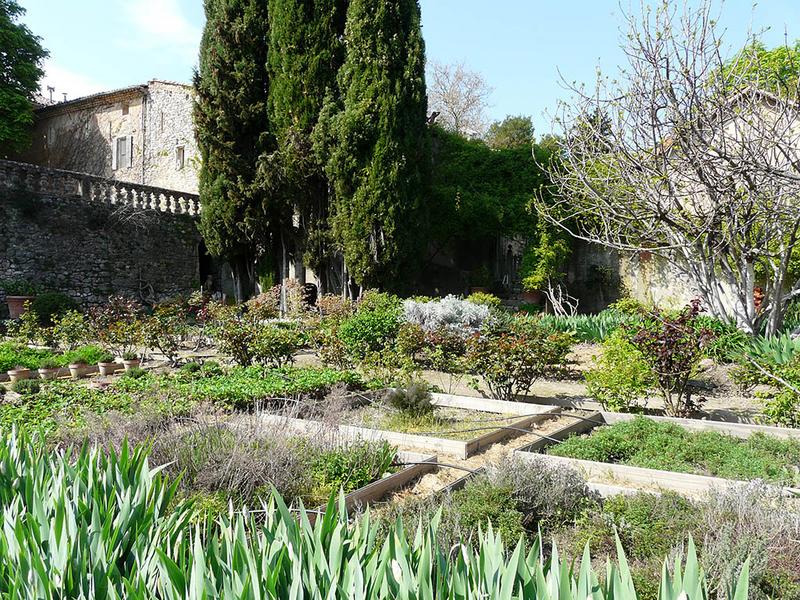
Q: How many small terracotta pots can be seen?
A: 5